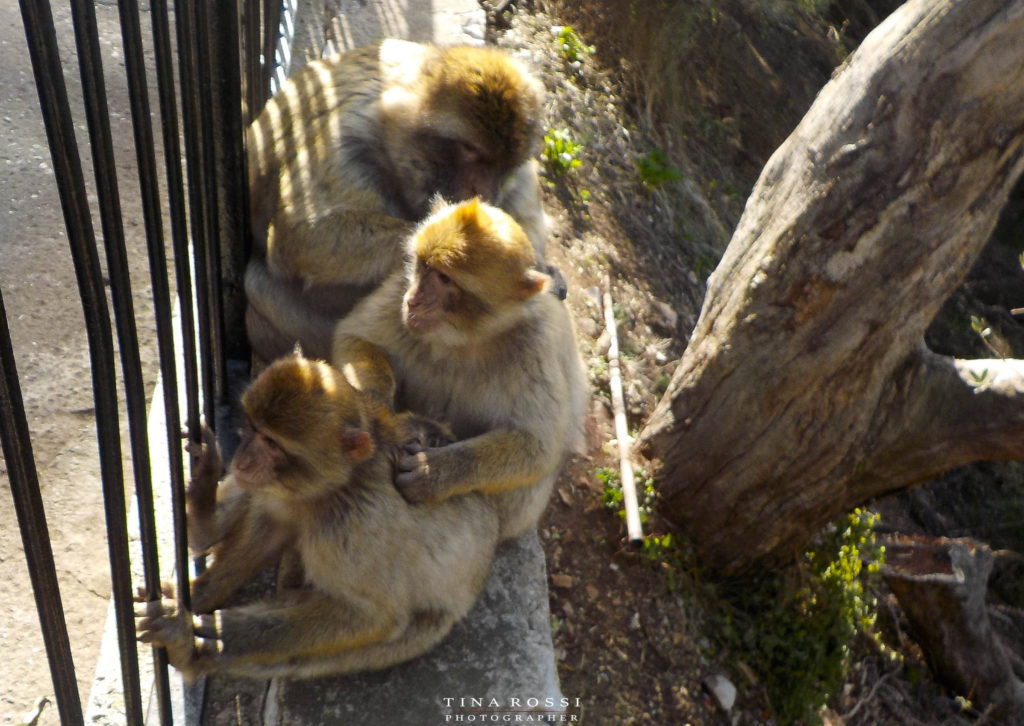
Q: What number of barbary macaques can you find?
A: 3